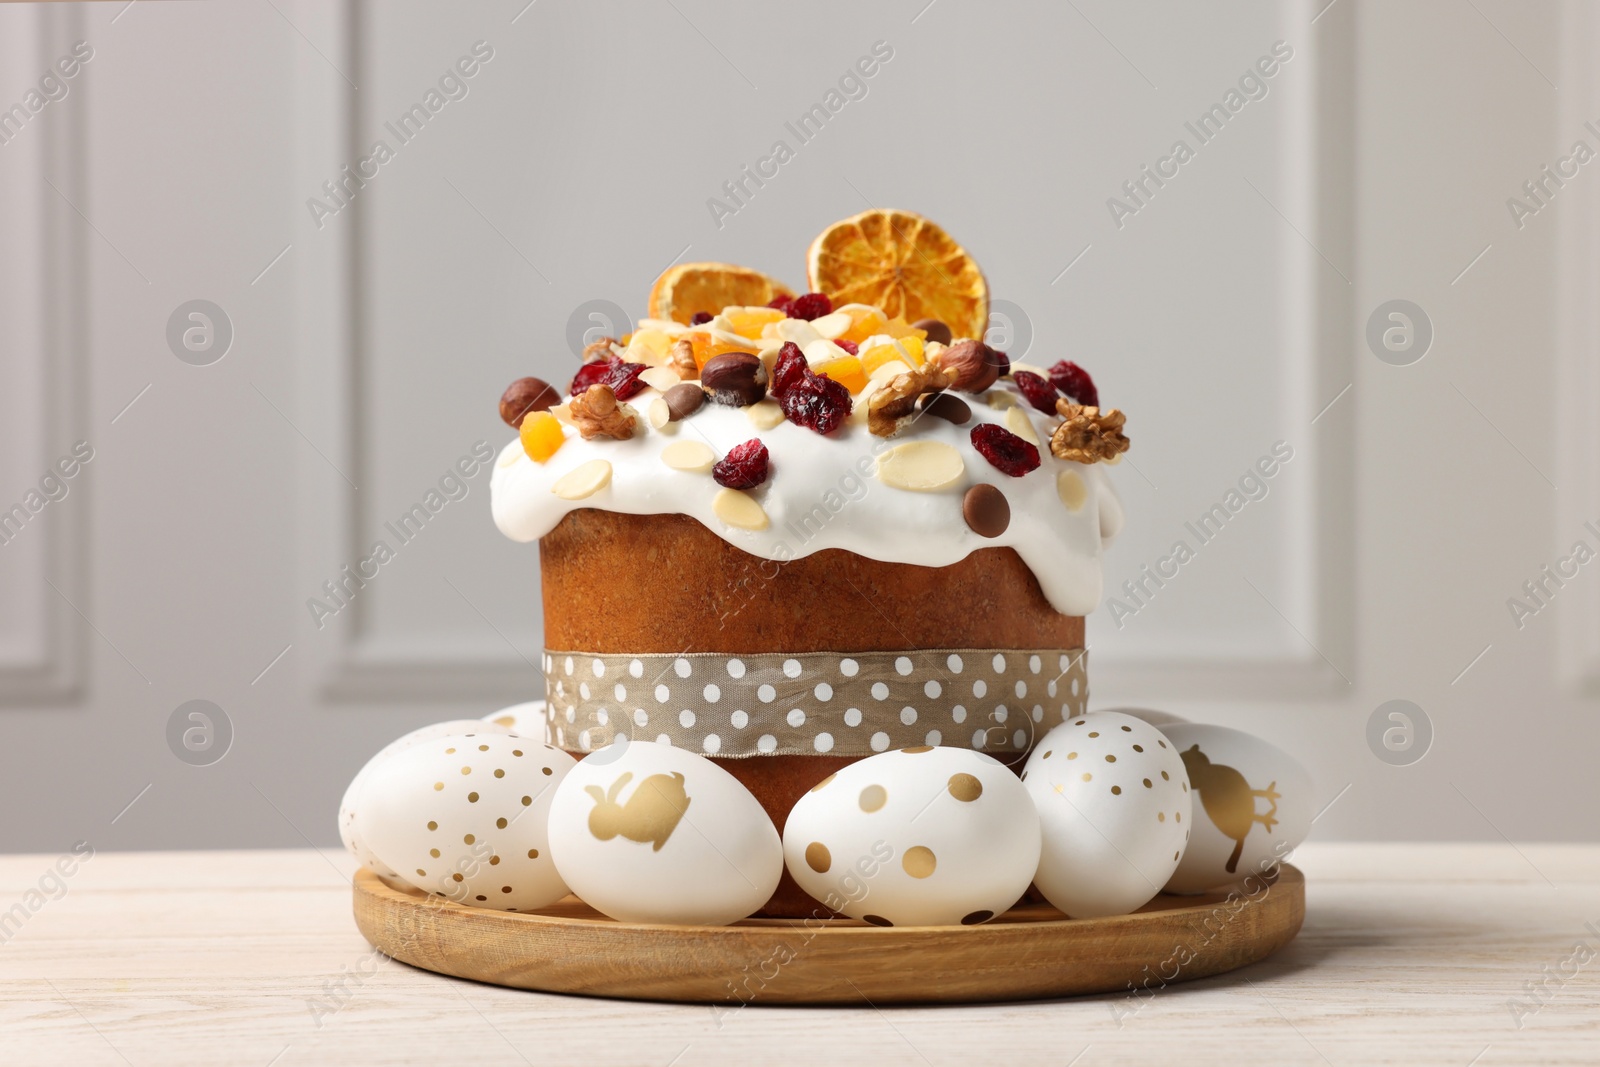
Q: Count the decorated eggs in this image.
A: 8